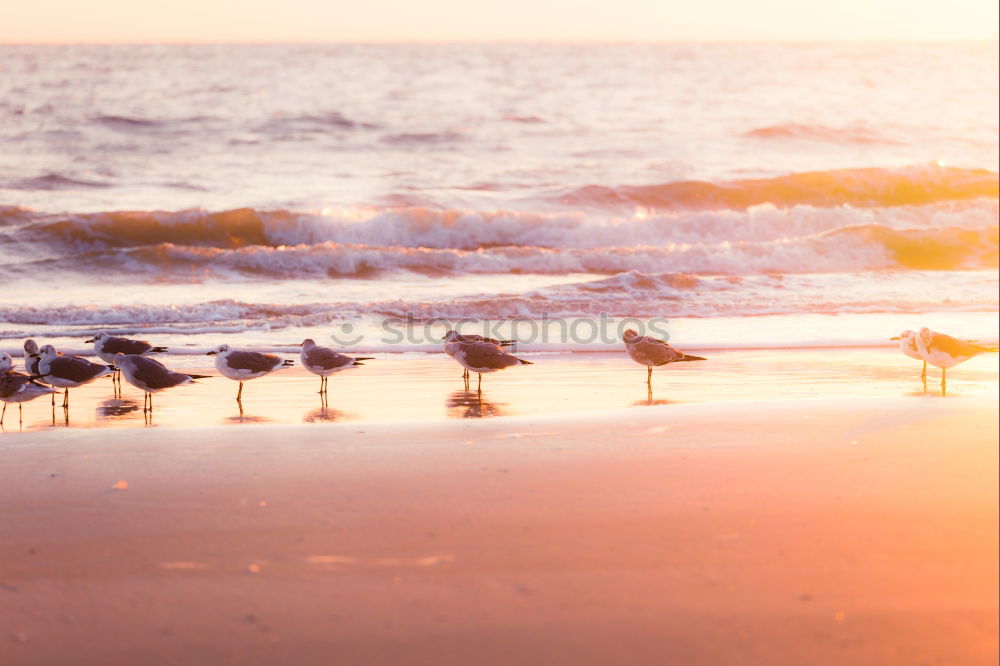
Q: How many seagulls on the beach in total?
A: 12